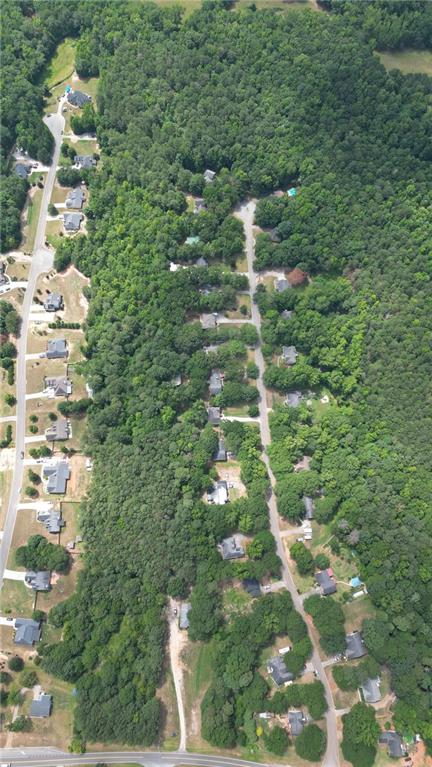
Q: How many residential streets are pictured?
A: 2